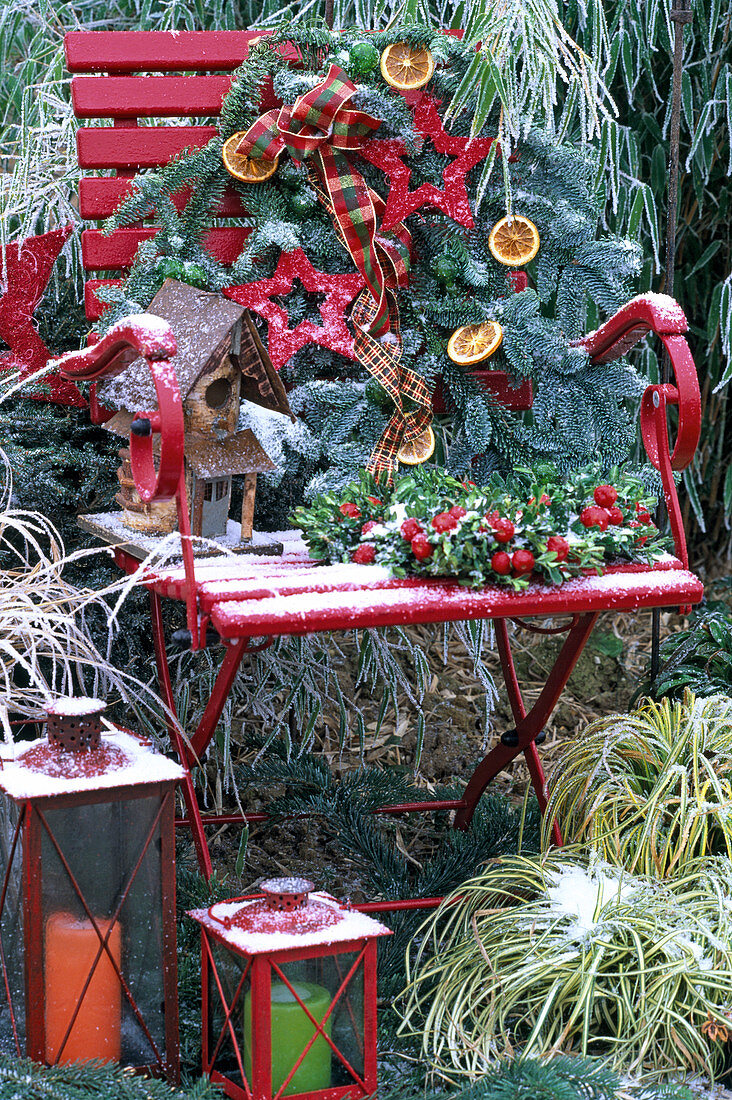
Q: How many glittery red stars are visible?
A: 3